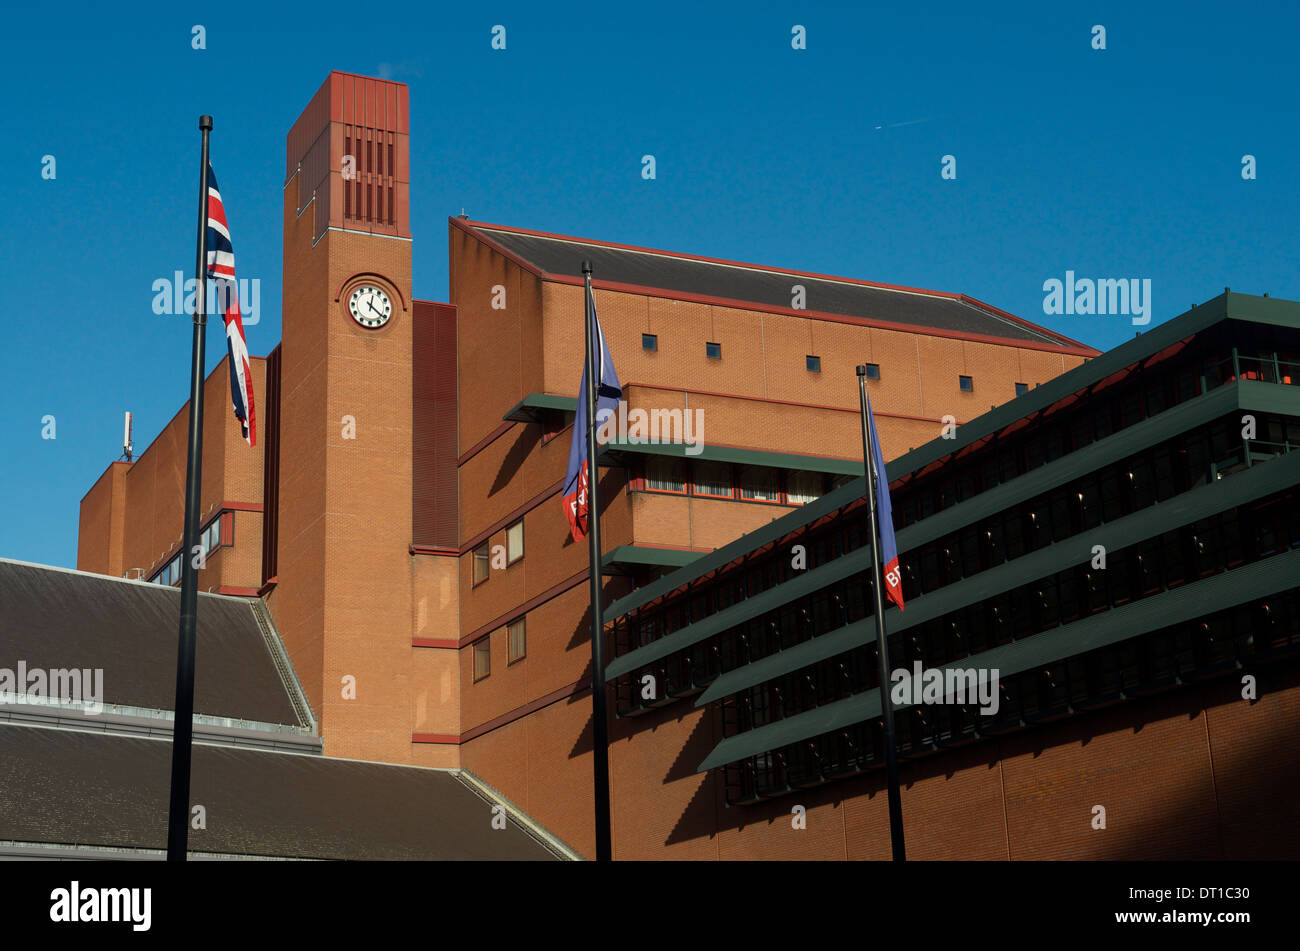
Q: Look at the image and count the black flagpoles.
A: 3